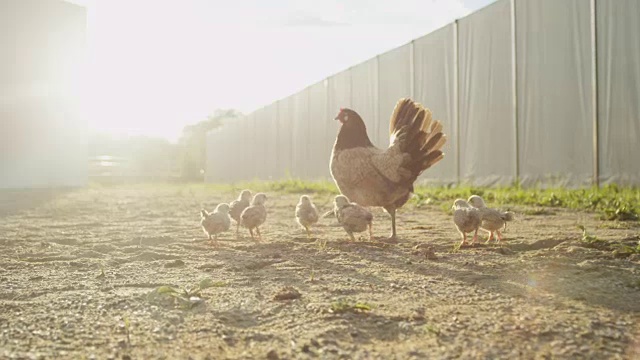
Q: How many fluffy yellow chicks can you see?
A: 7